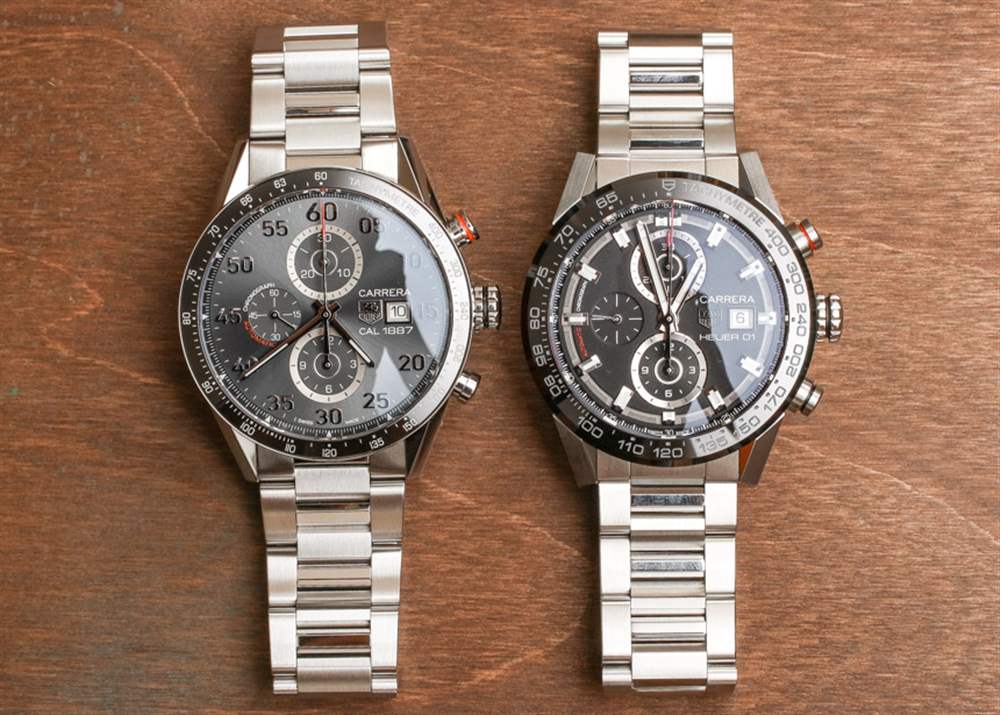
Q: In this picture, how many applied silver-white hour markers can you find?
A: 12